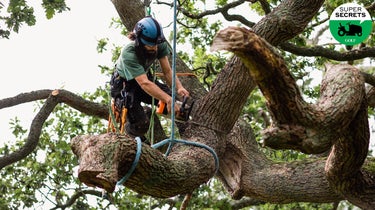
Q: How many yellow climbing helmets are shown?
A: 0